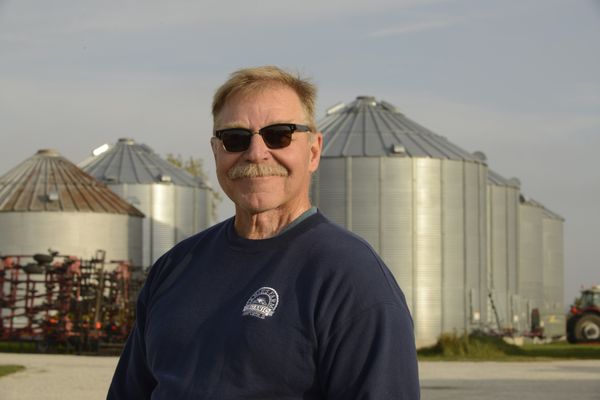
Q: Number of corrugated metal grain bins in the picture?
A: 6